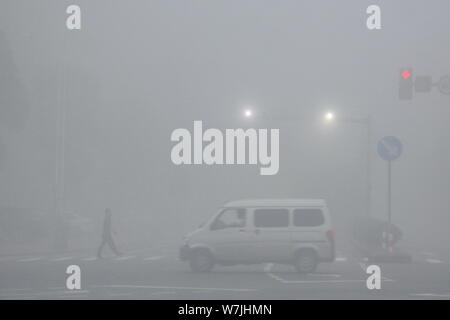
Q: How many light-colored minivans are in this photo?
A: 1